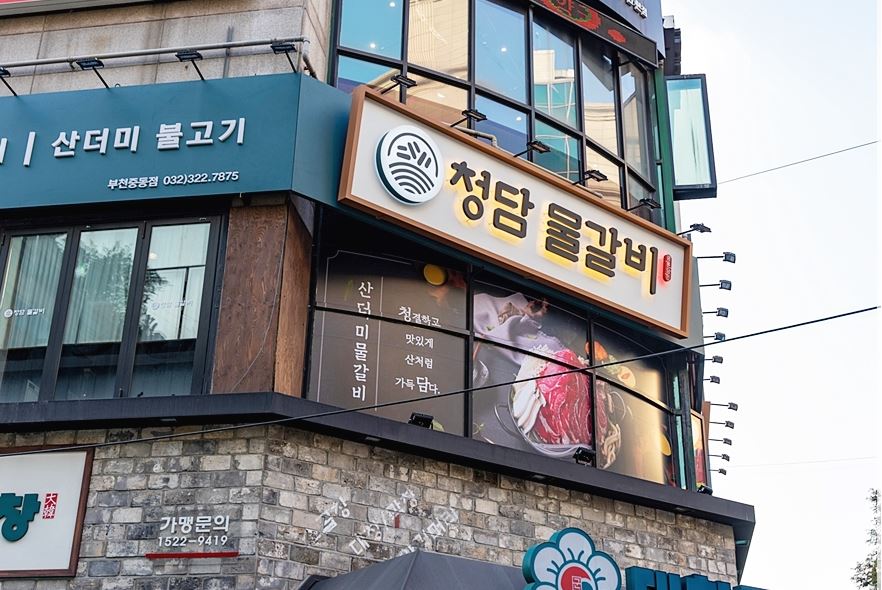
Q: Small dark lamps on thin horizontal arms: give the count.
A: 11